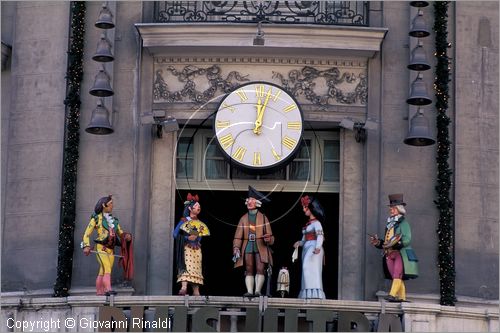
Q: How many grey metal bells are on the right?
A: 5